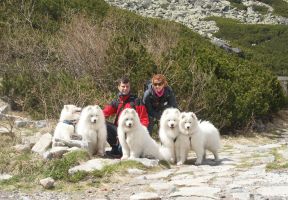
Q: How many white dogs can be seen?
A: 5